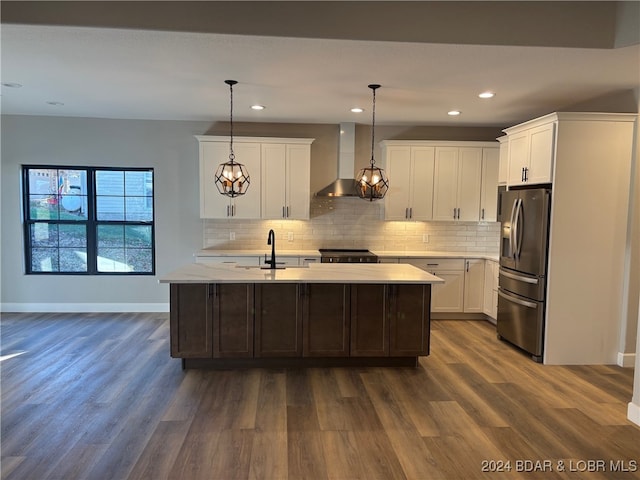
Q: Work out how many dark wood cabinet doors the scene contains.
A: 6